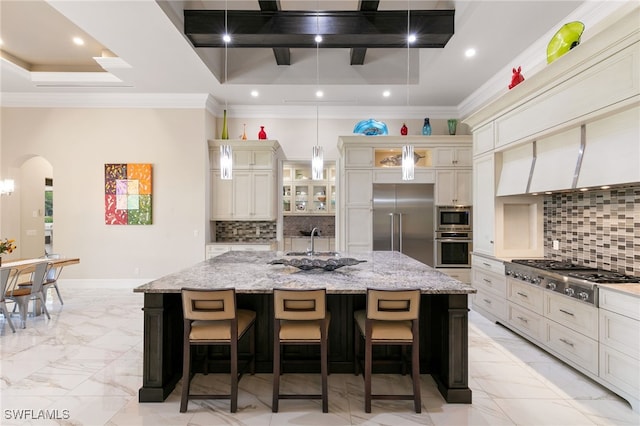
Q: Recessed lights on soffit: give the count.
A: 4